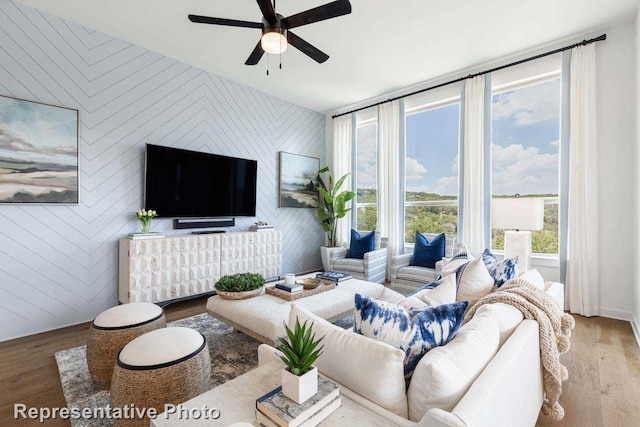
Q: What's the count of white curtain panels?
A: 4